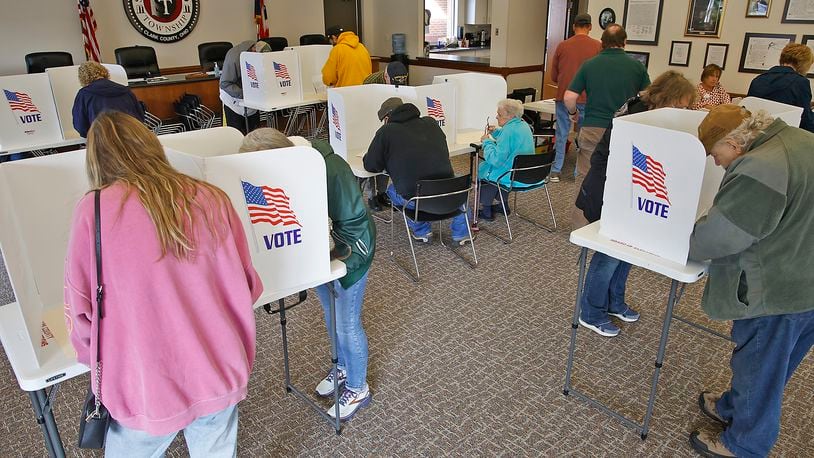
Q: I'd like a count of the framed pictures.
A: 10